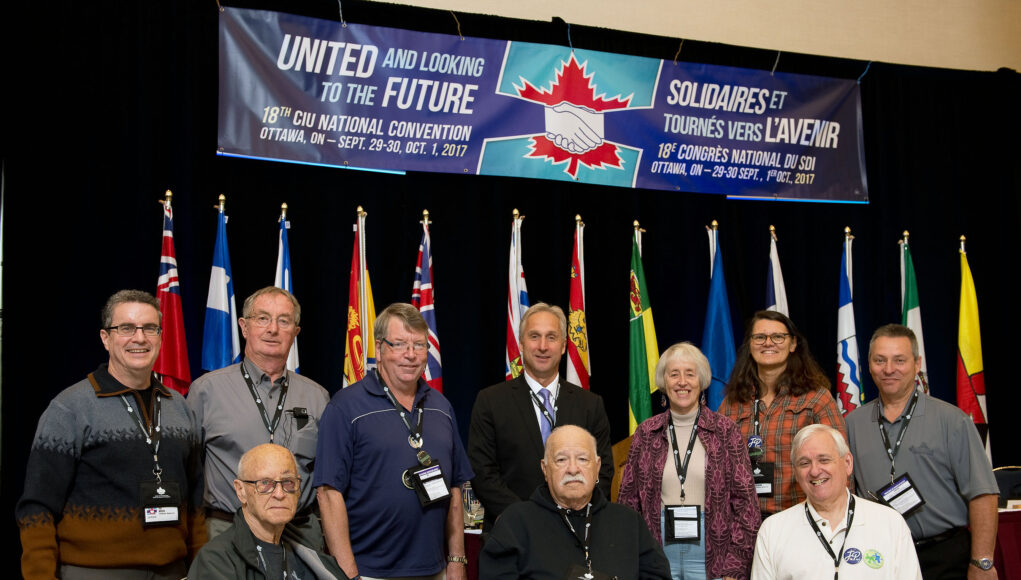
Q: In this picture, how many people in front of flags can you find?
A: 10